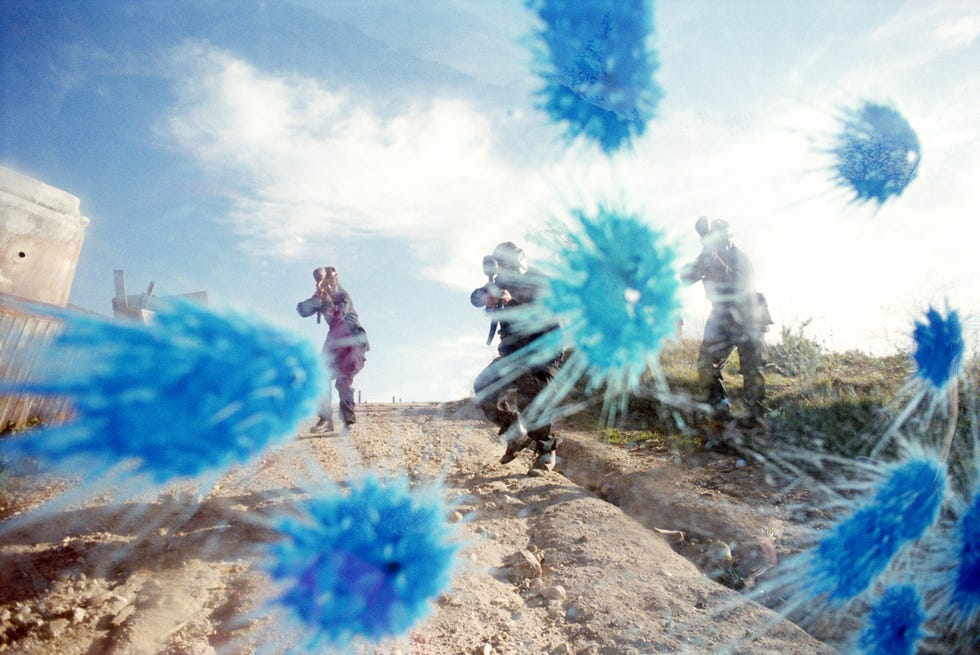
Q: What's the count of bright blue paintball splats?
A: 9